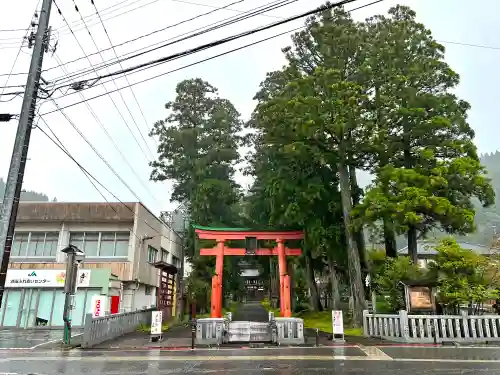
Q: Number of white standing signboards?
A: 2